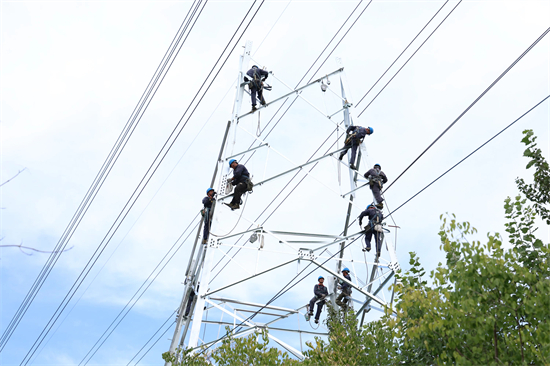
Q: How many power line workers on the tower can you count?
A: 8